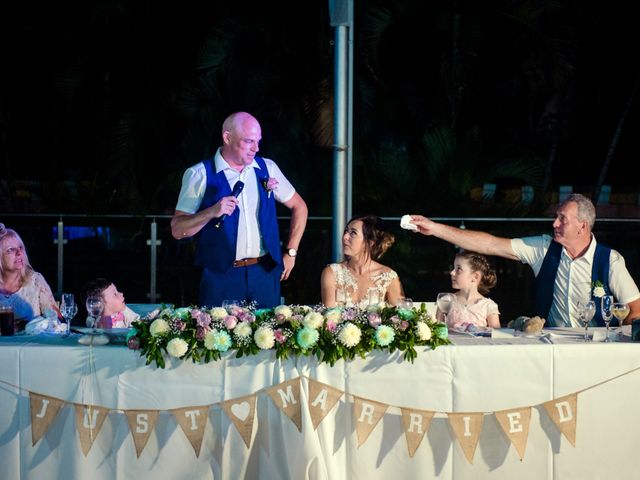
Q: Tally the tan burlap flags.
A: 12